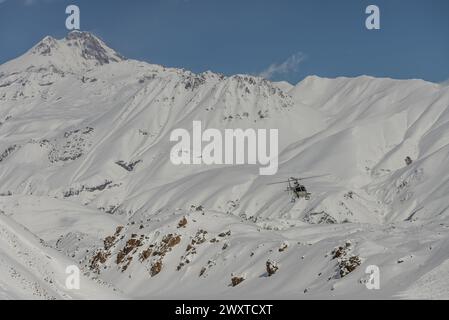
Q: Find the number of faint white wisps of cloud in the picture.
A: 1